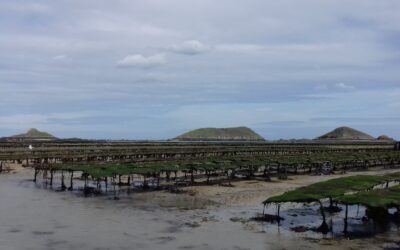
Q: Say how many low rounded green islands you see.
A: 3